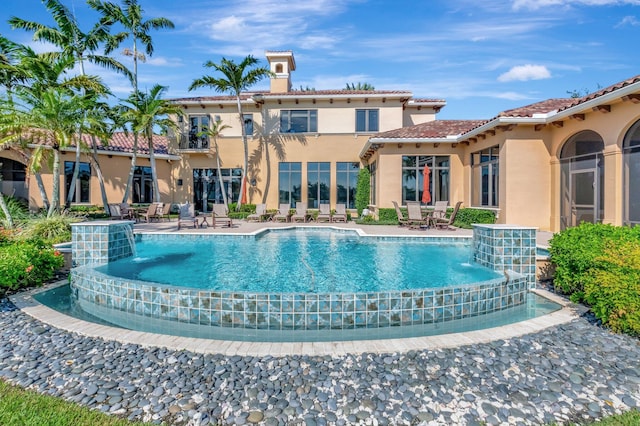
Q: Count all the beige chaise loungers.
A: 7